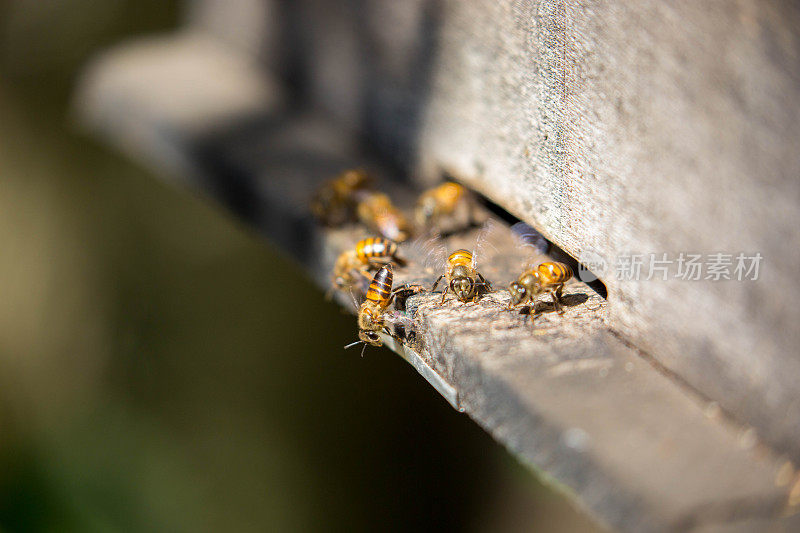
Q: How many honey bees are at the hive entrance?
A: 7